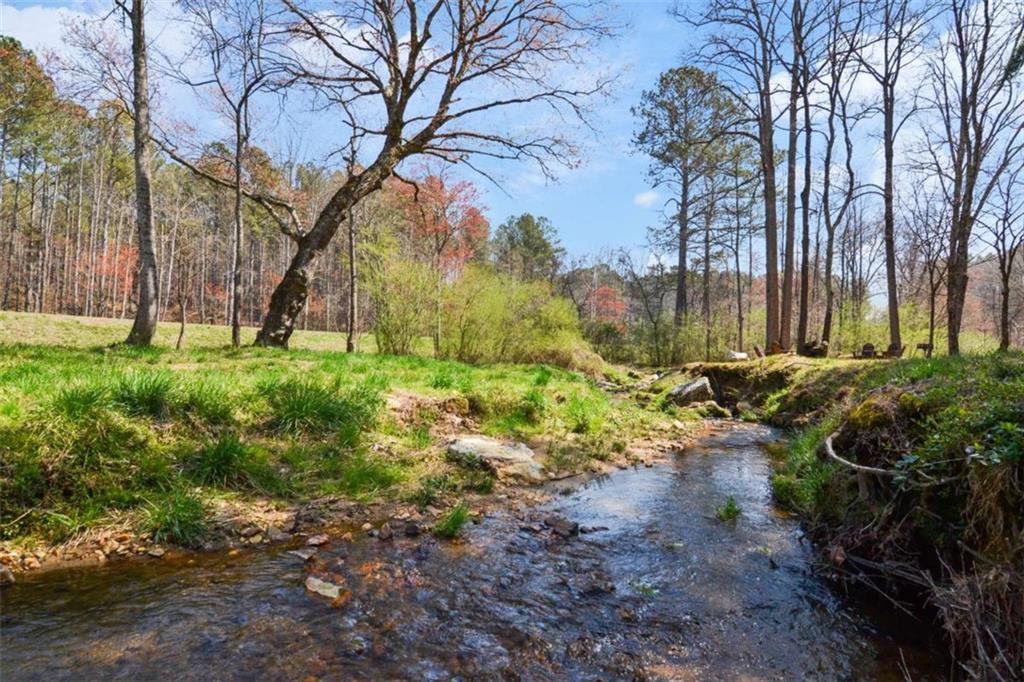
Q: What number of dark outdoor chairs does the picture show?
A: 2